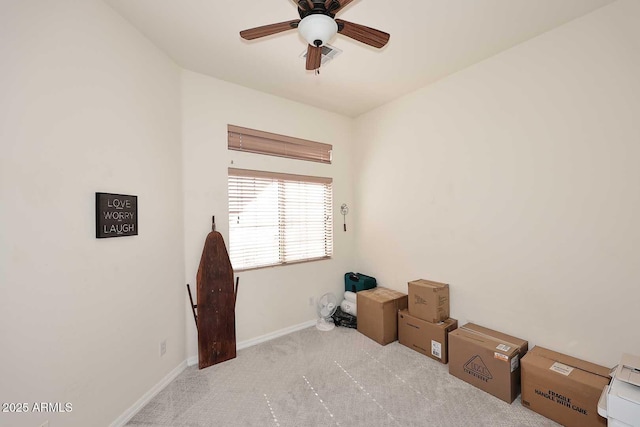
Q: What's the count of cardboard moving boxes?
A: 5